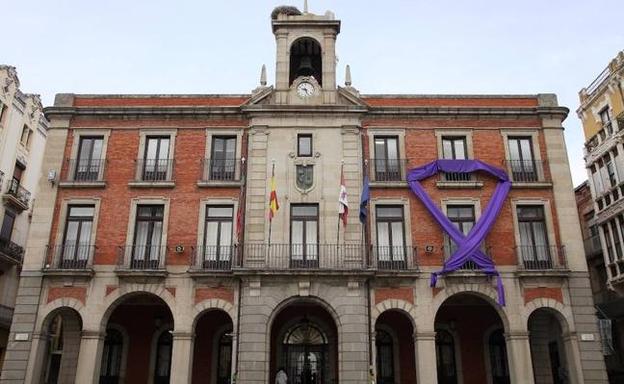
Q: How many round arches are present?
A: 8